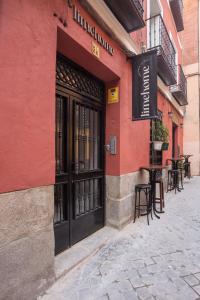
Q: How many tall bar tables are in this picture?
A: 3